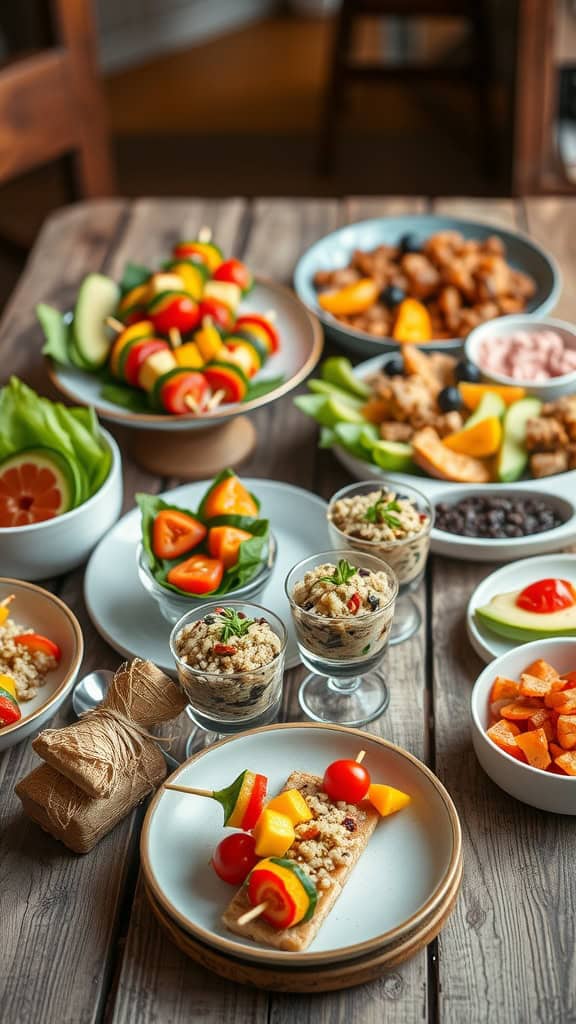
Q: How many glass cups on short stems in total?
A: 3